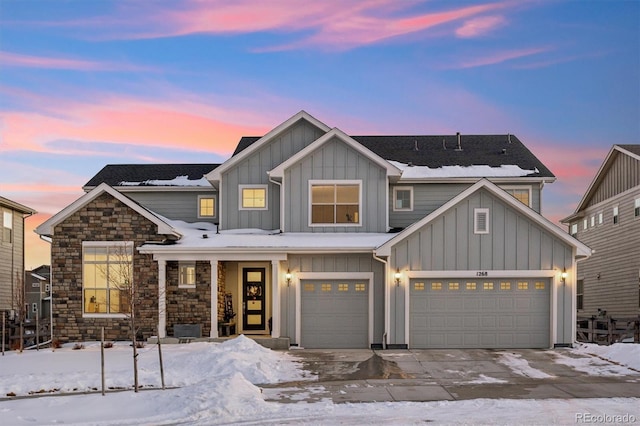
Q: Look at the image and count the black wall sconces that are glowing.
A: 3